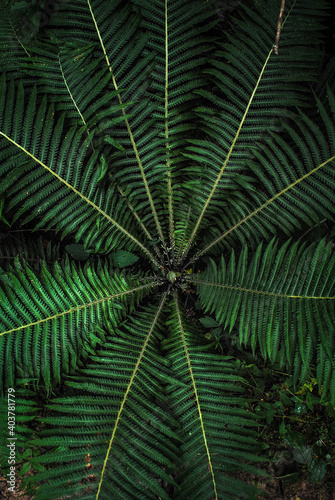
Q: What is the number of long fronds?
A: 9